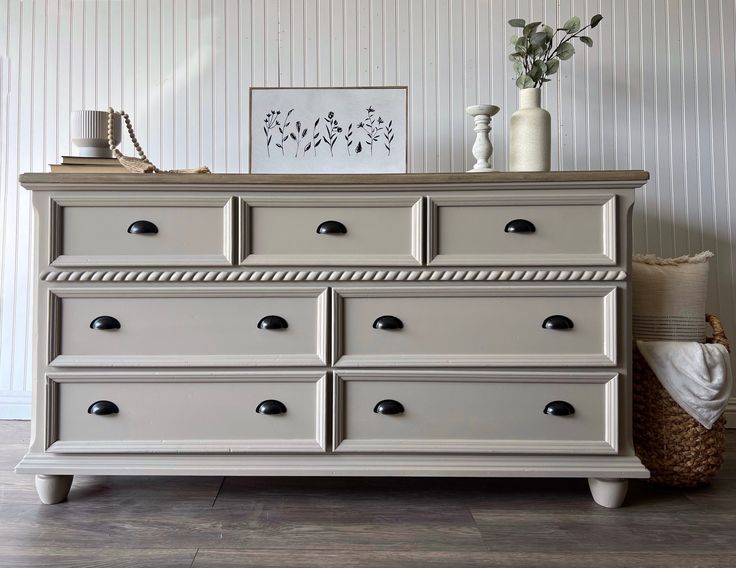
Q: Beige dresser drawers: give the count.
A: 7